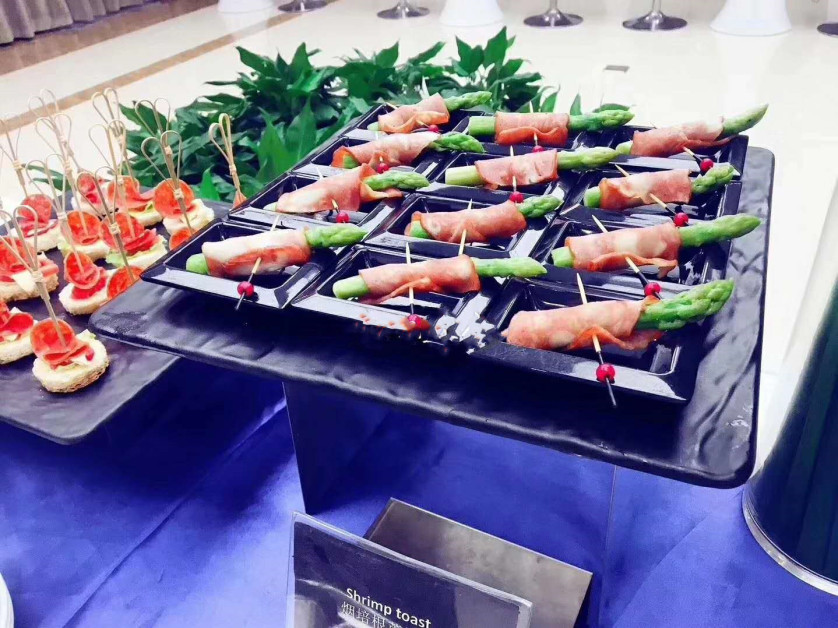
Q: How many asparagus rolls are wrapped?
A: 12